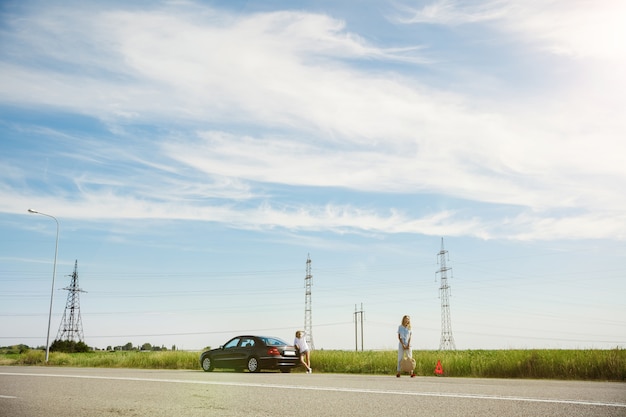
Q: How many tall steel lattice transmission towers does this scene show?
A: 3